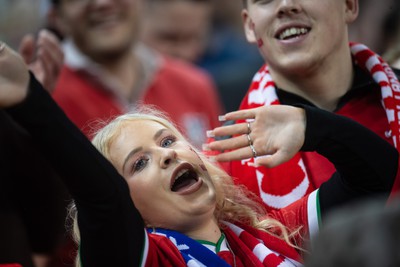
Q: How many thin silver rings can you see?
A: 3